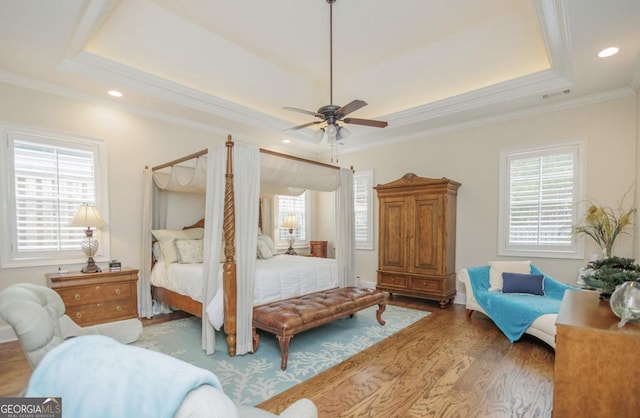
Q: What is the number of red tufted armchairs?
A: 0